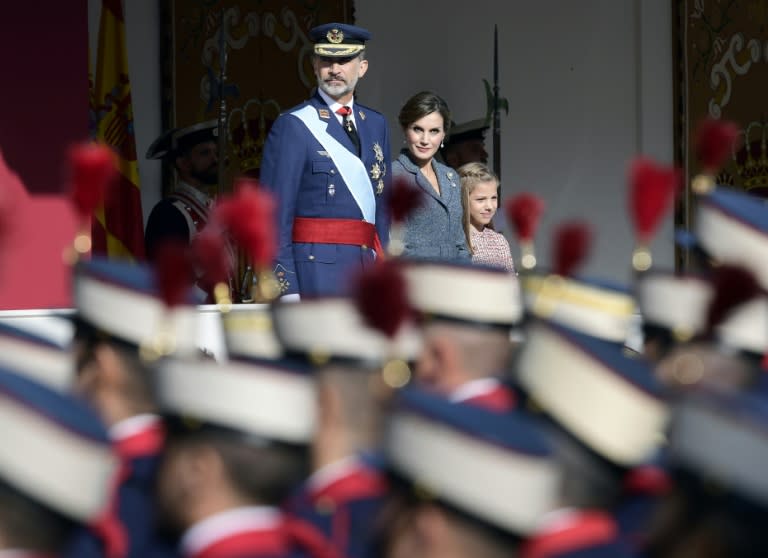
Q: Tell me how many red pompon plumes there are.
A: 11